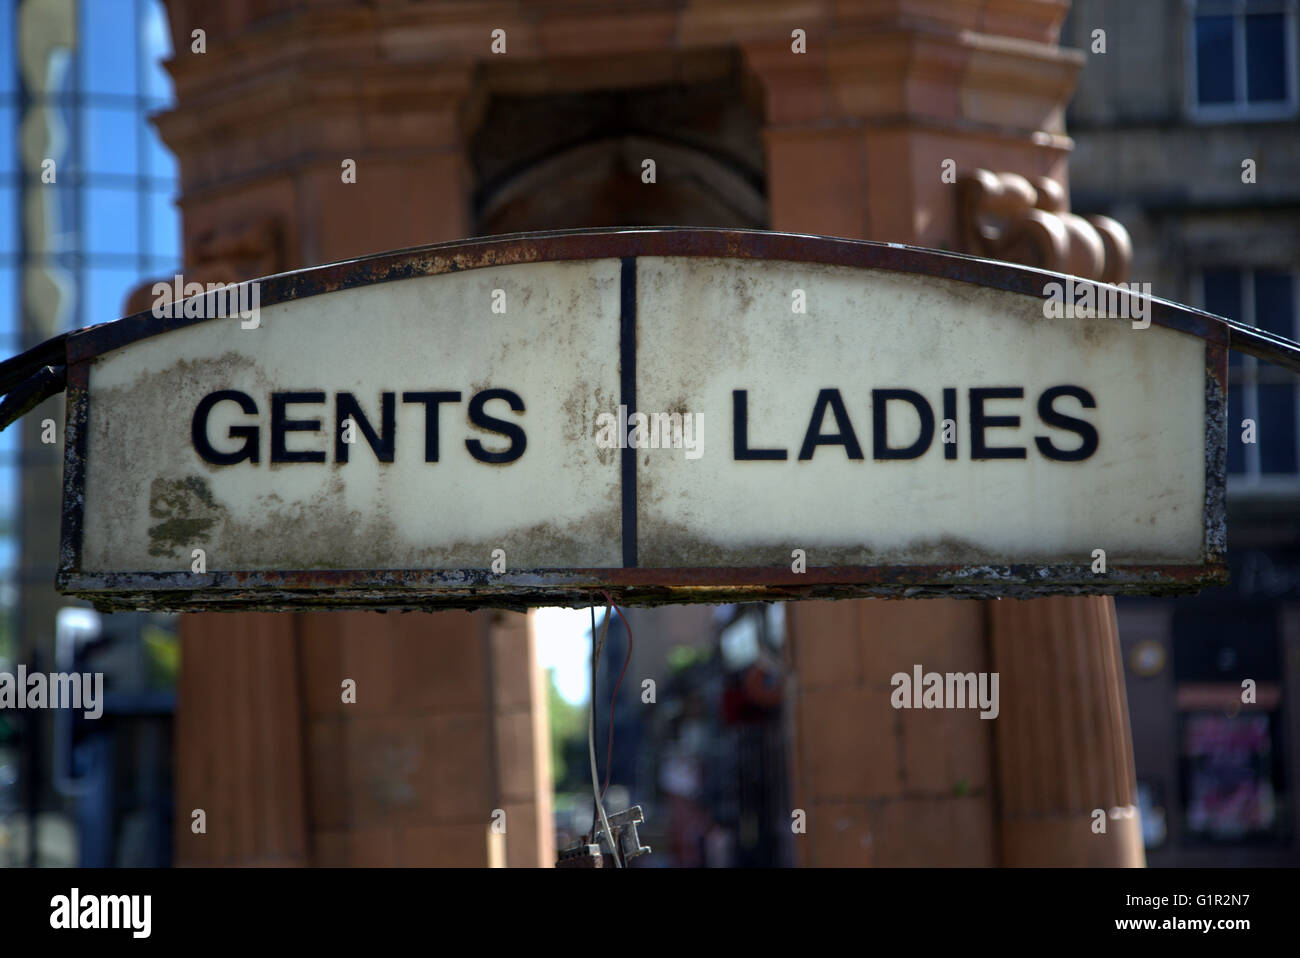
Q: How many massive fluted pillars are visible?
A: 2